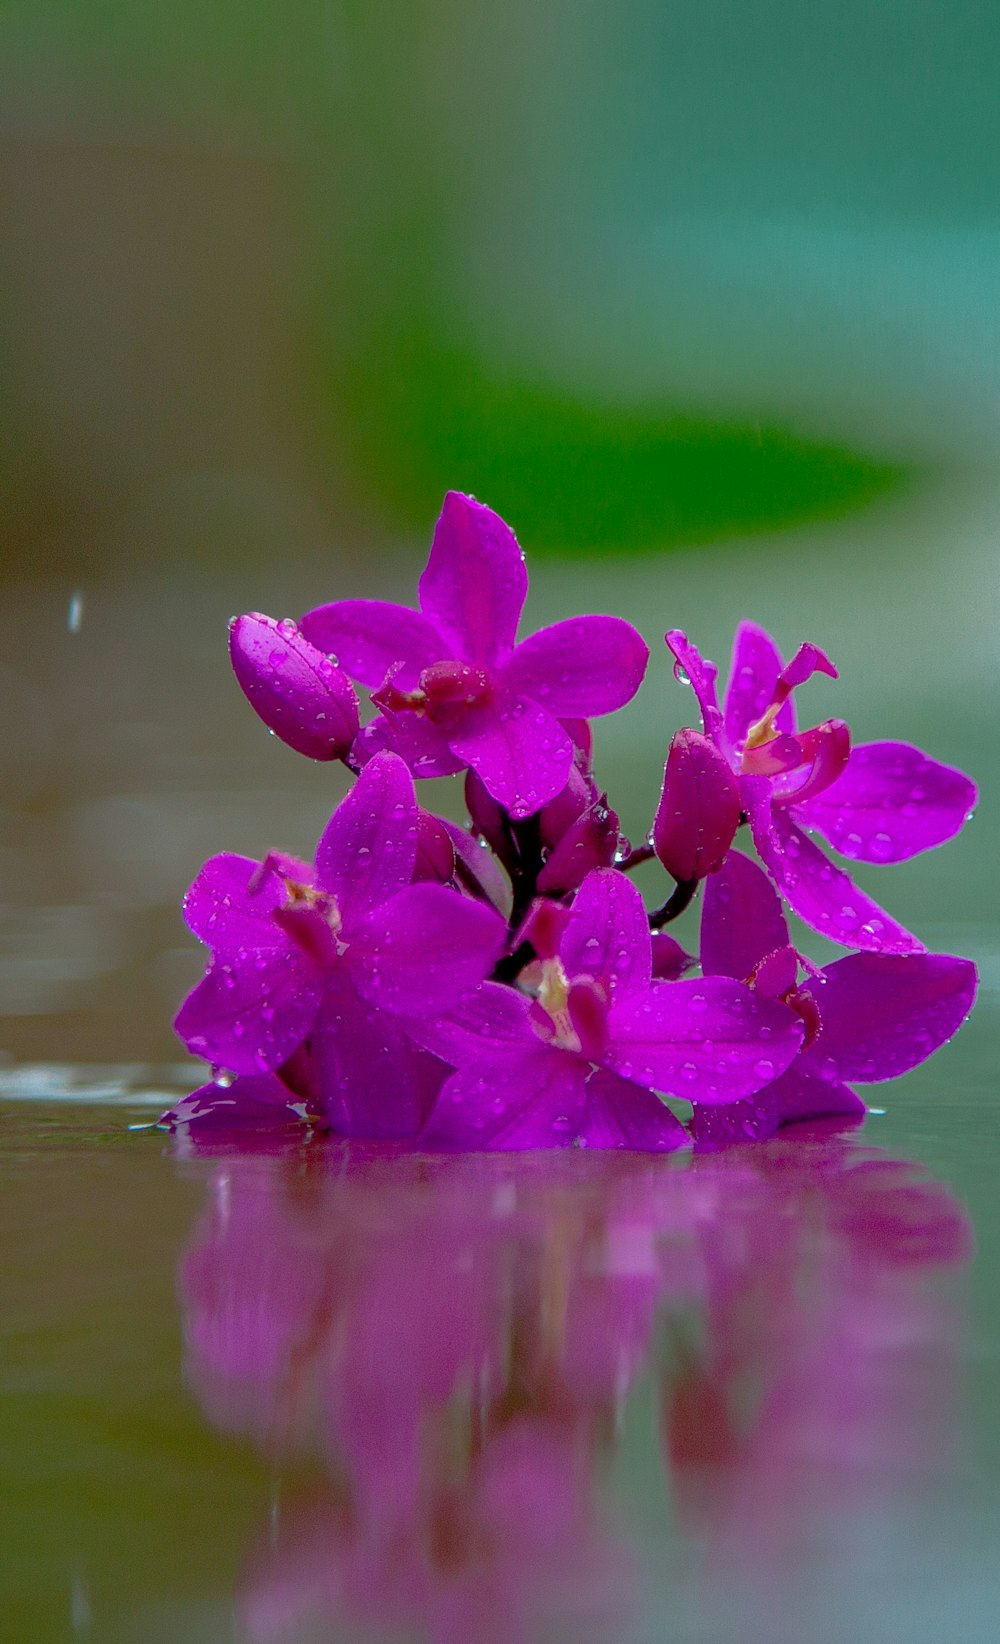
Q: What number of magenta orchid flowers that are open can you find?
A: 5